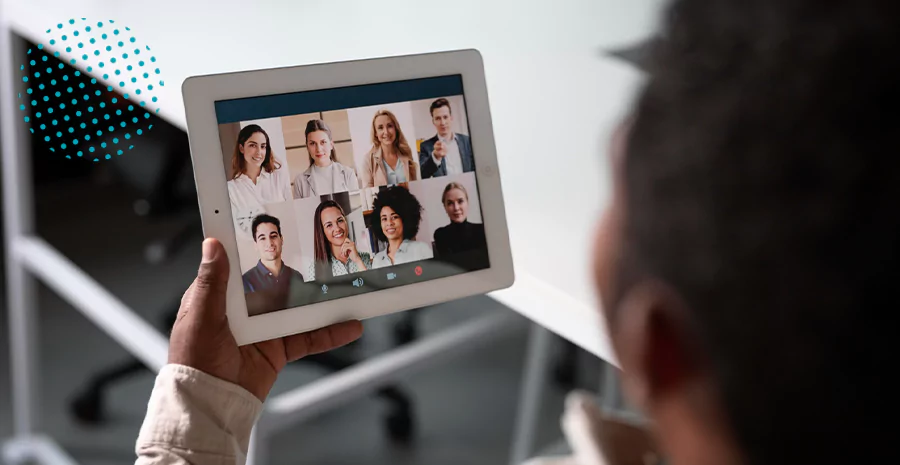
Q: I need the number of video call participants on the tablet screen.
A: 8